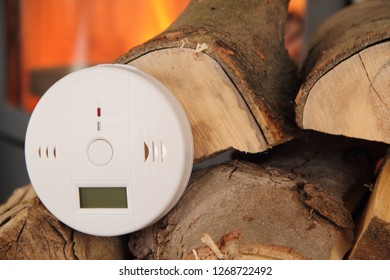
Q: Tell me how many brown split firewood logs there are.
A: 5